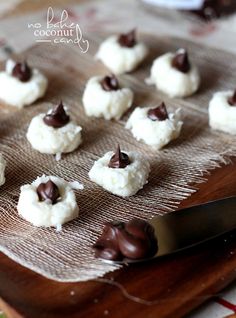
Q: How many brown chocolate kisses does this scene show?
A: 9